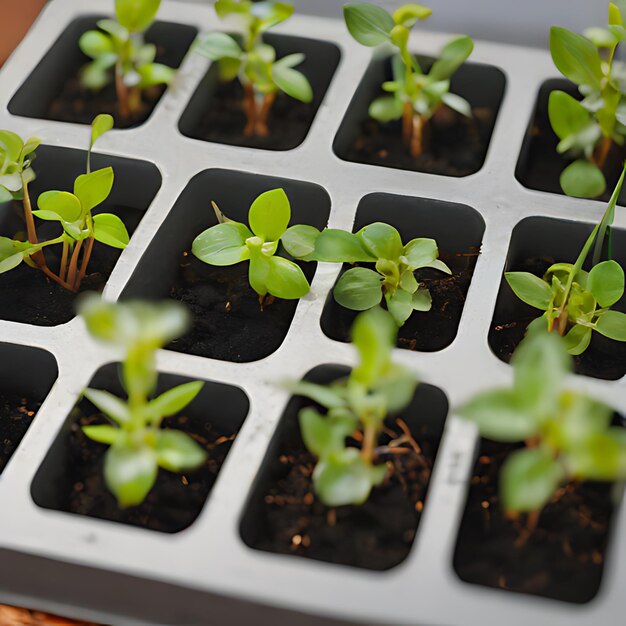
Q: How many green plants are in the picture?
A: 11